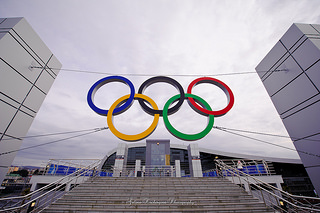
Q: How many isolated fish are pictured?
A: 0